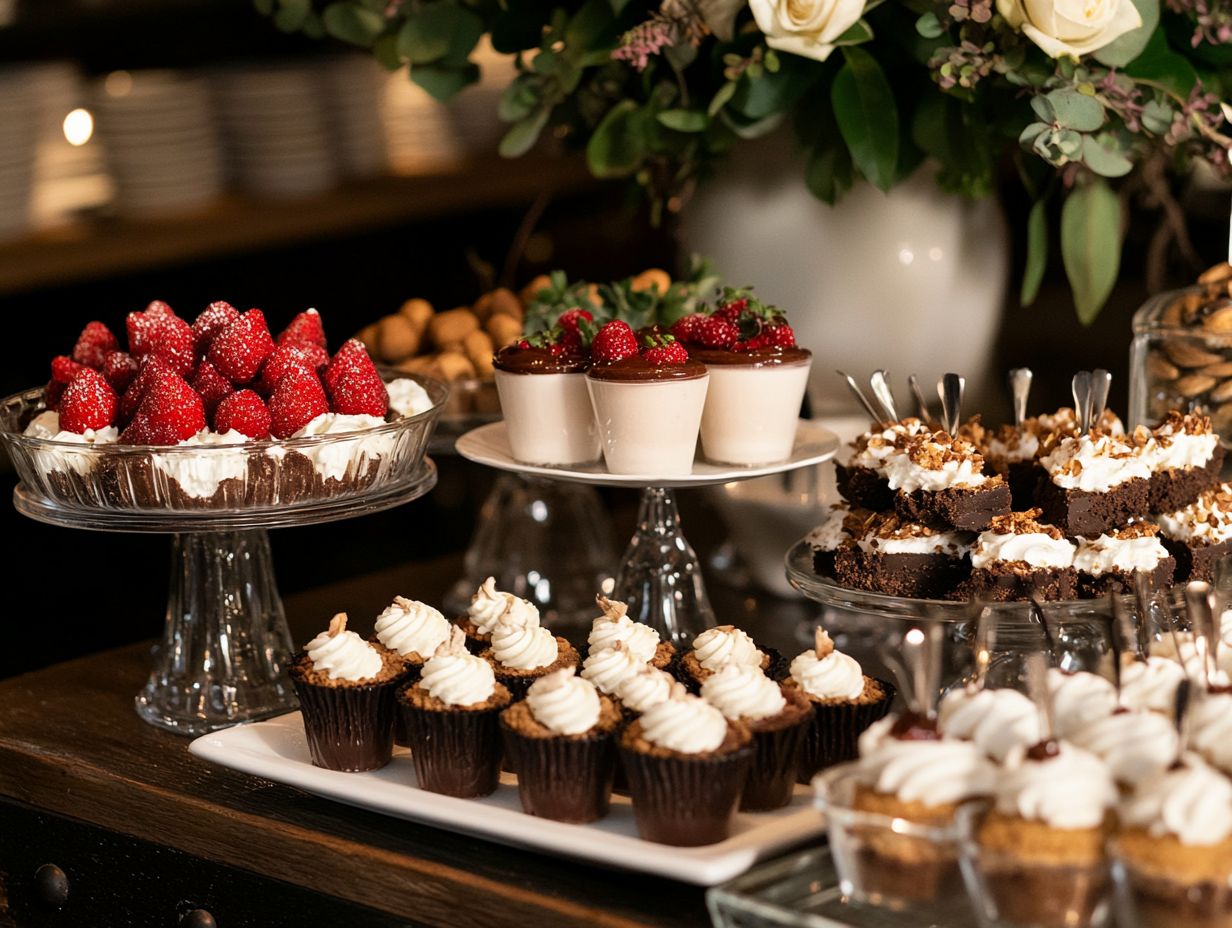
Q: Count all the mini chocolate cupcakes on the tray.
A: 13